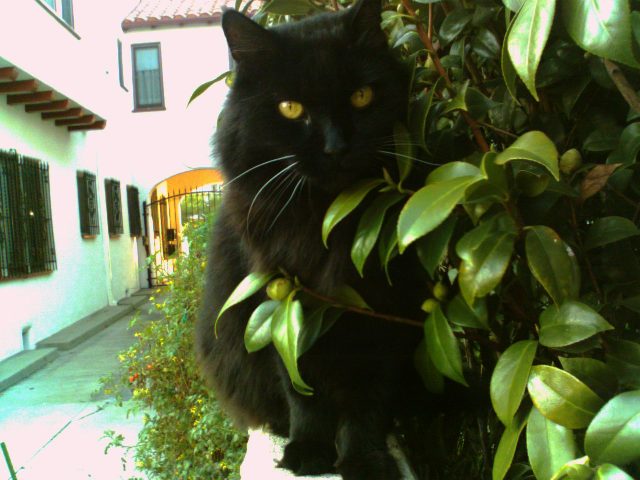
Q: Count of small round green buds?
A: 4